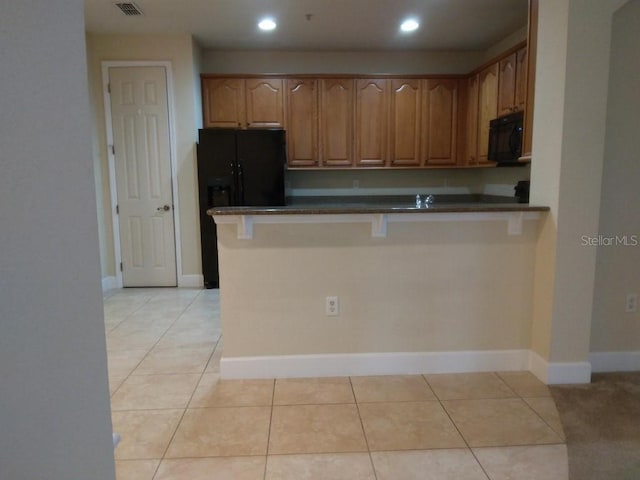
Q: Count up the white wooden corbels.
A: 3